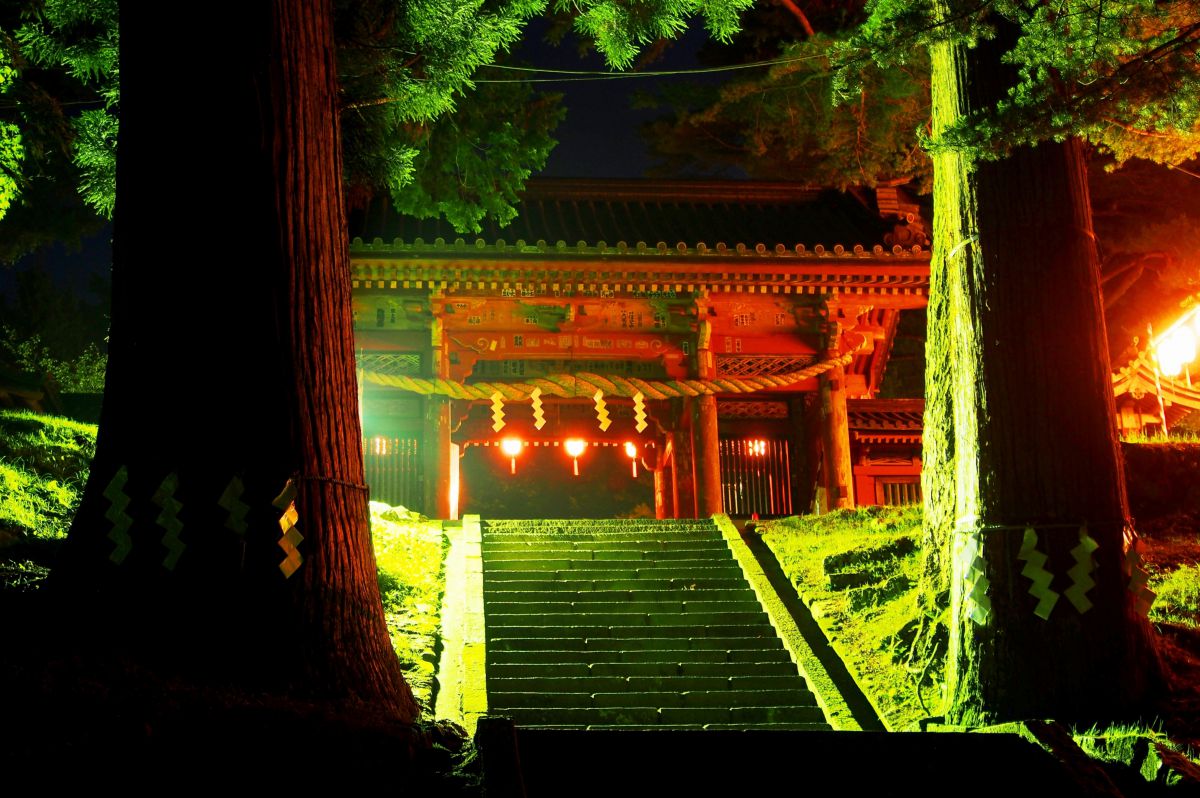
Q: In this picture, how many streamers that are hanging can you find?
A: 12